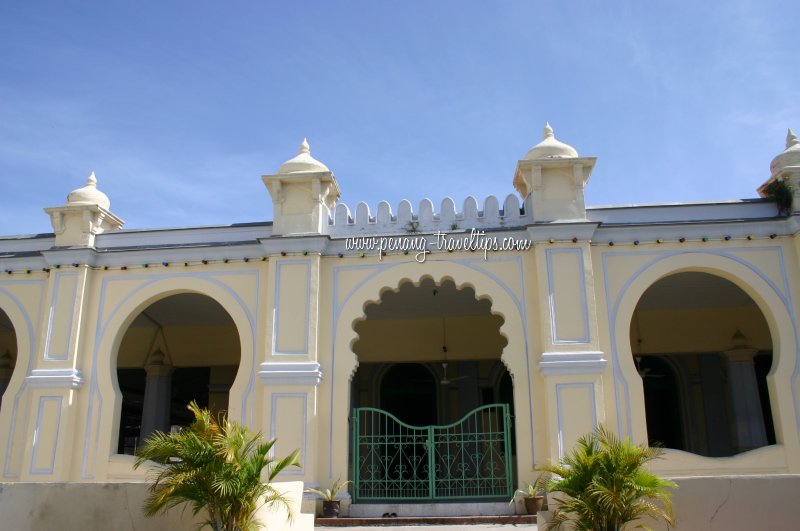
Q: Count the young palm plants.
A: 2